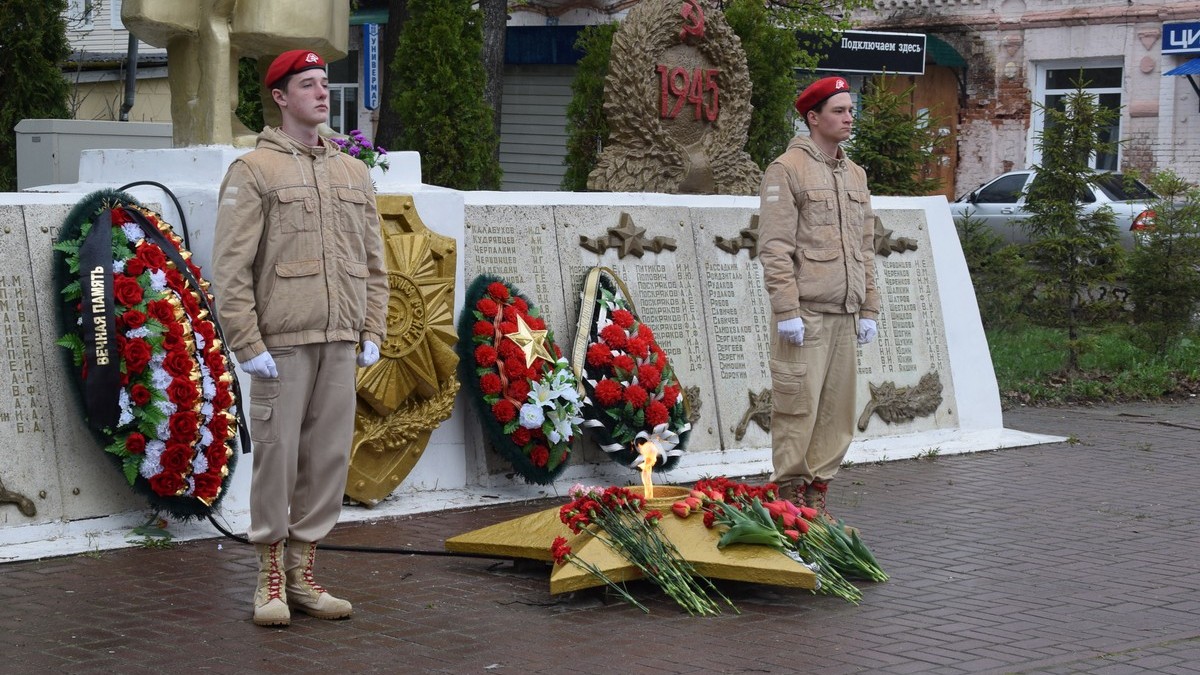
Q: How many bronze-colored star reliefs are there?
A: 3